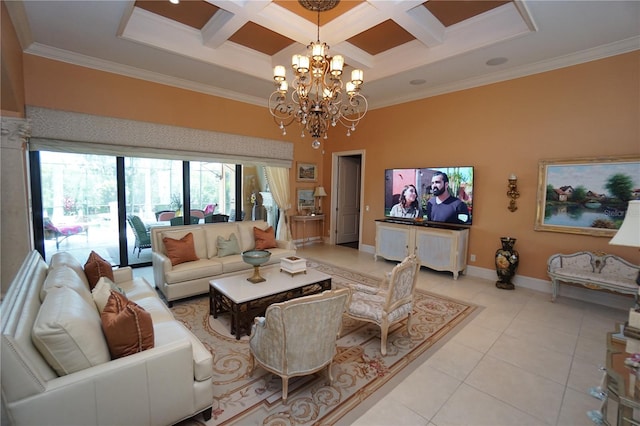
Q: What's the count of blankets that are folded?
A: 0